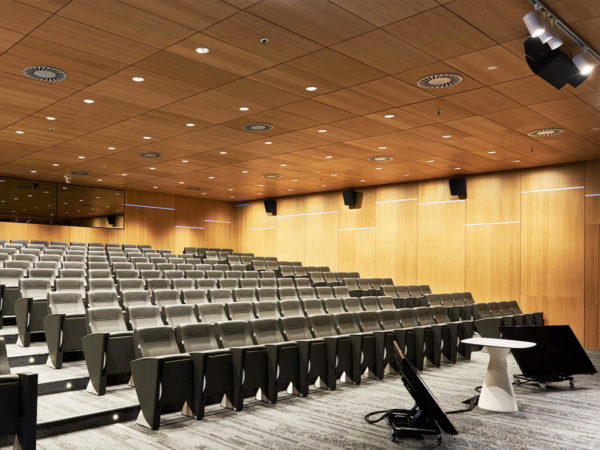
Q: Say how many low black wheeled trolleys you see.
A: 2